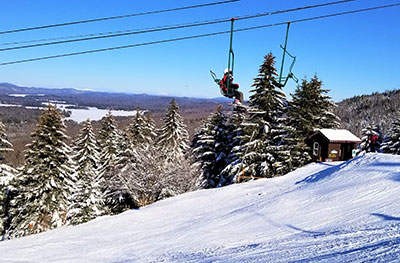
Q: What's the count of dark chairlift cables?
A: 3